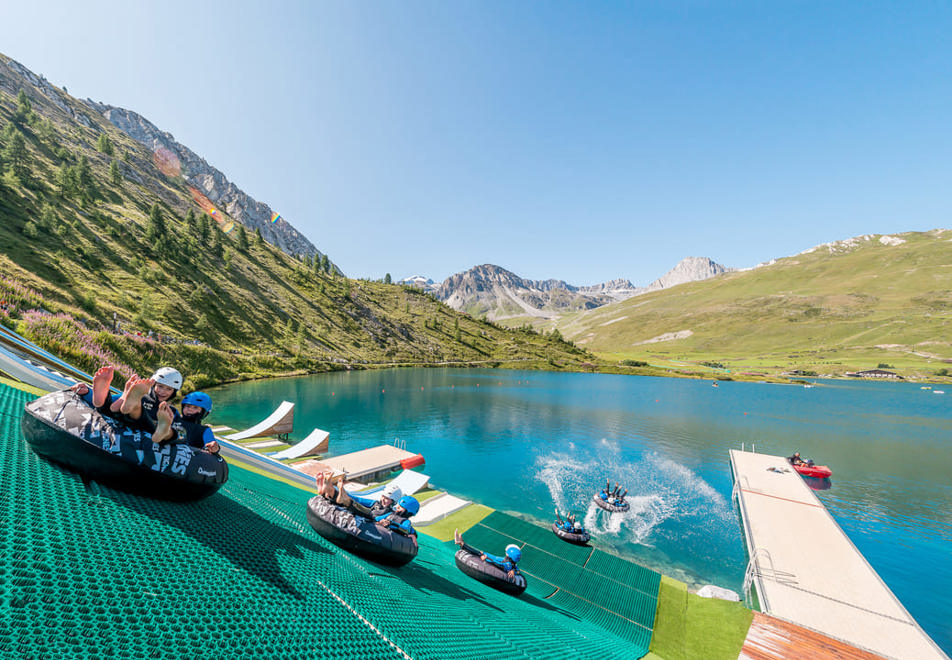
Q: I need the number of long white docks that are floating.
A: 1